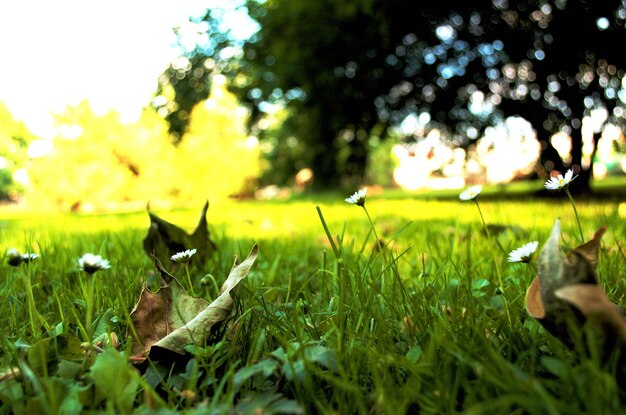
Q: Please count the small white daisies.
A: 8